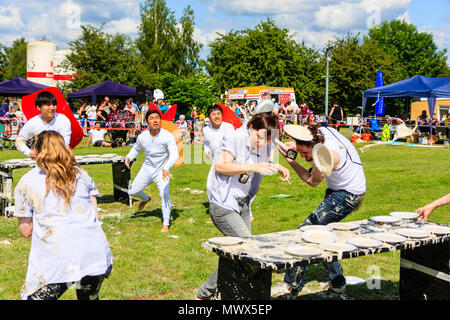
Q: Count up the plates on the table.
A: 12